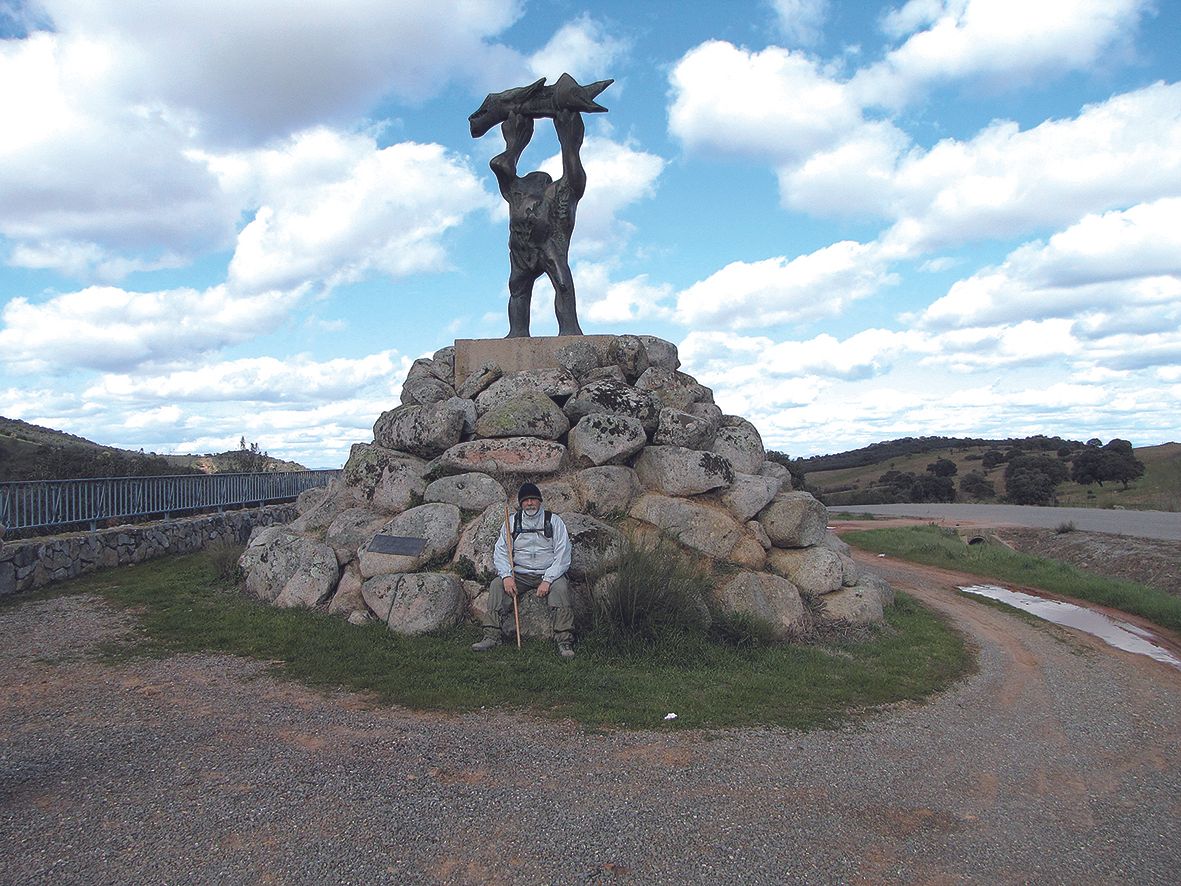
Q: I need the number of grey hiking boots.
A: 2